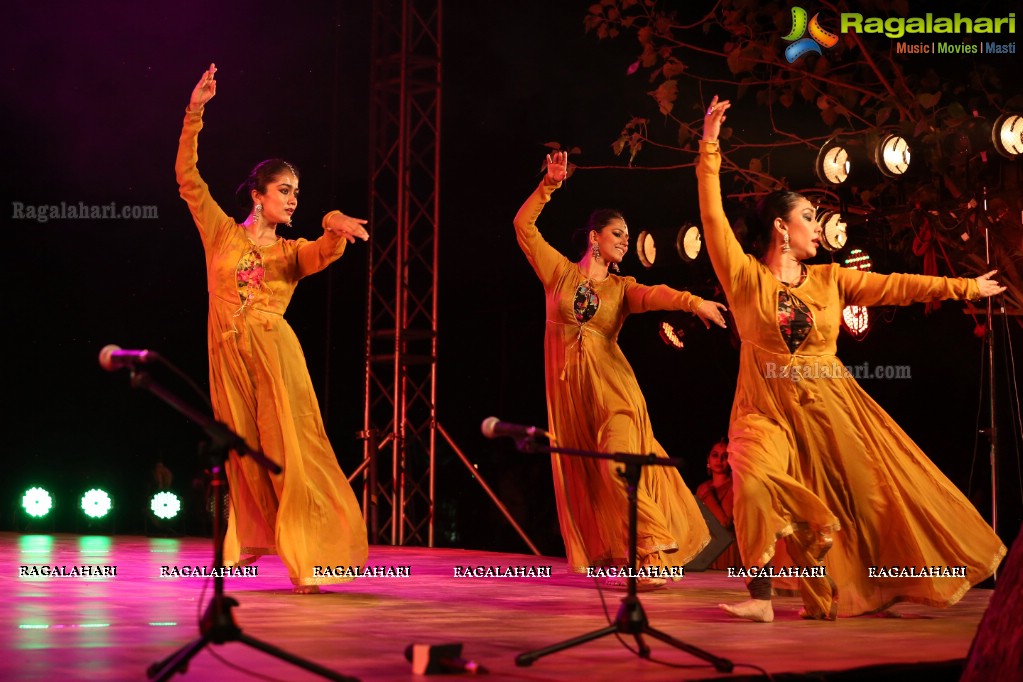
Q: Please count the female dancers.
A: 3